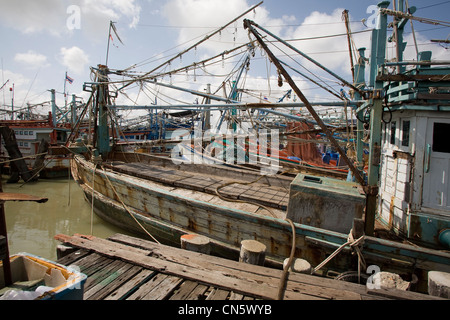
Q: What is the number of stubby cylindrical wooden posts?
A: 5